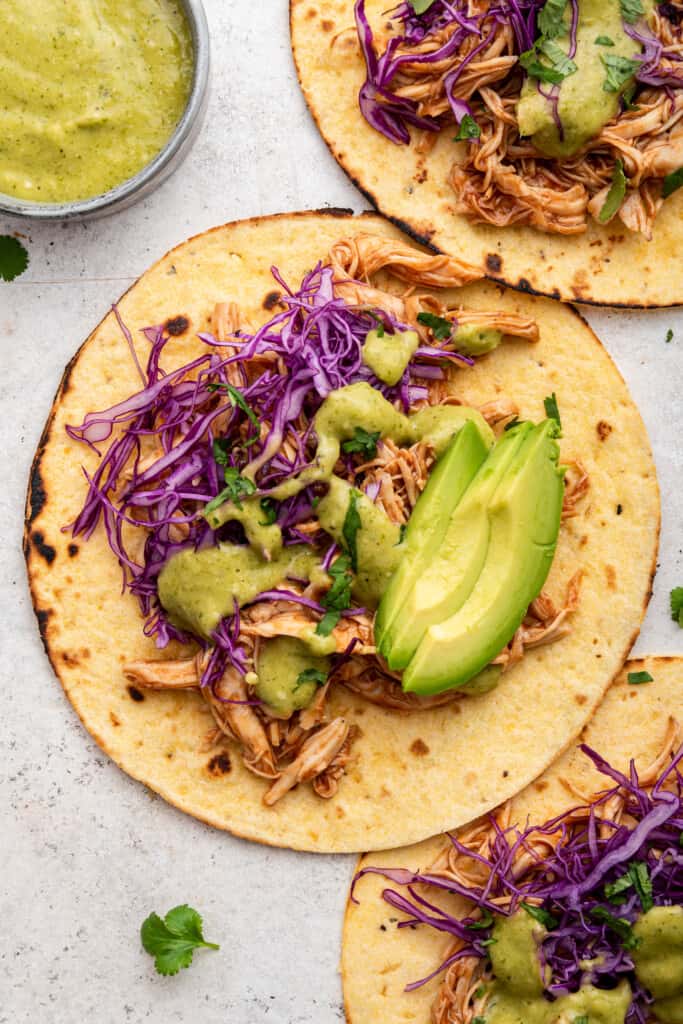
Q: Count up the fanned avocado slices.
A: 3